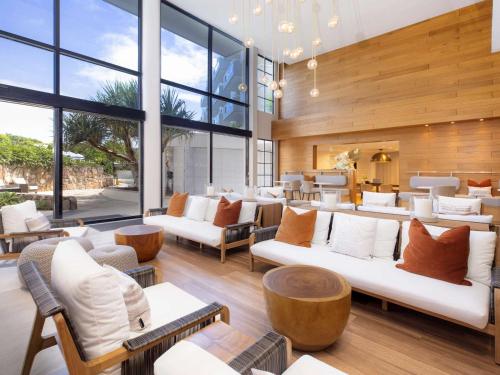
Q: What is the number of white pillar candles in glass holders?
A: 4